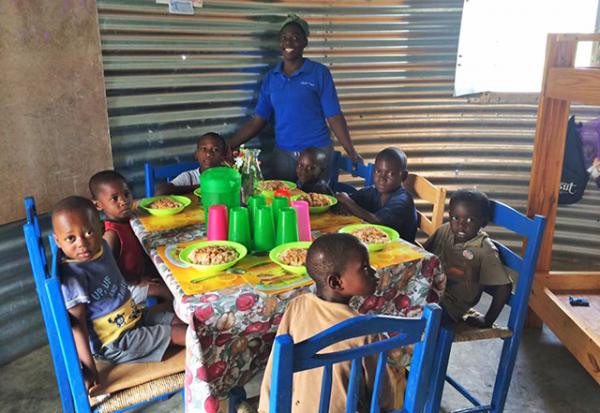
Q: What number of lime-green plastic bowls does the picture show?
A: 7